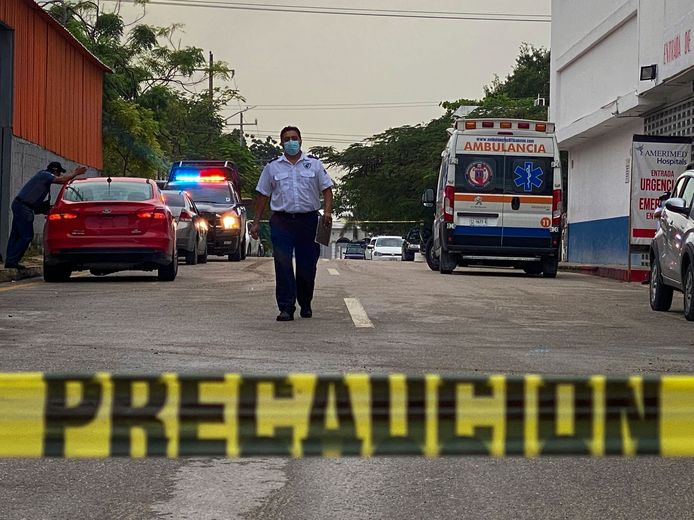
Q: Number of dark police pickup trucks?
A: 1